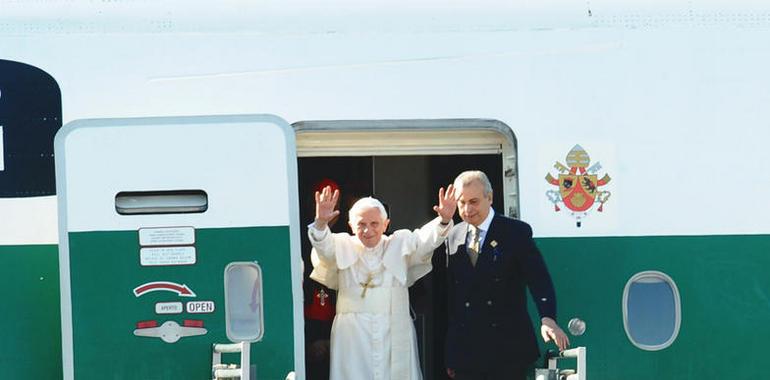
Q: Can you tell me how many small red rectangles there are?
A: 2